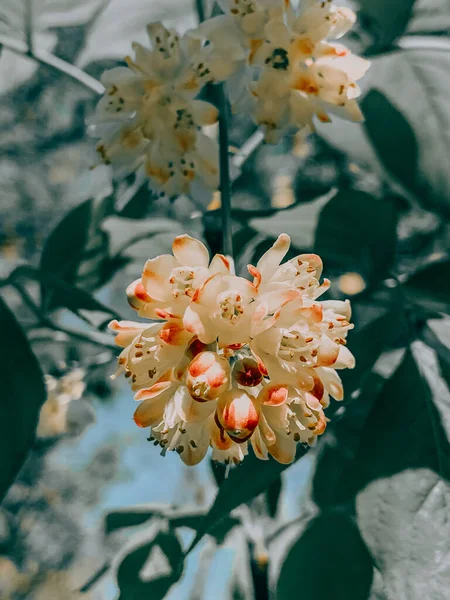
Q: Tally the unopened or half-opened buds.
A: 3